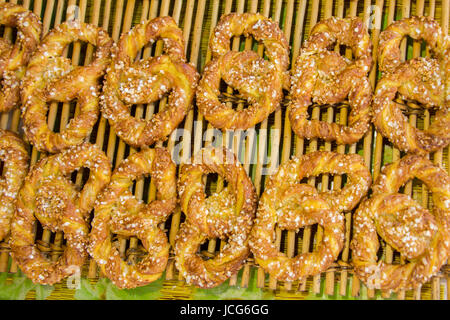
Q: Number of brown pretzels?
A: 12